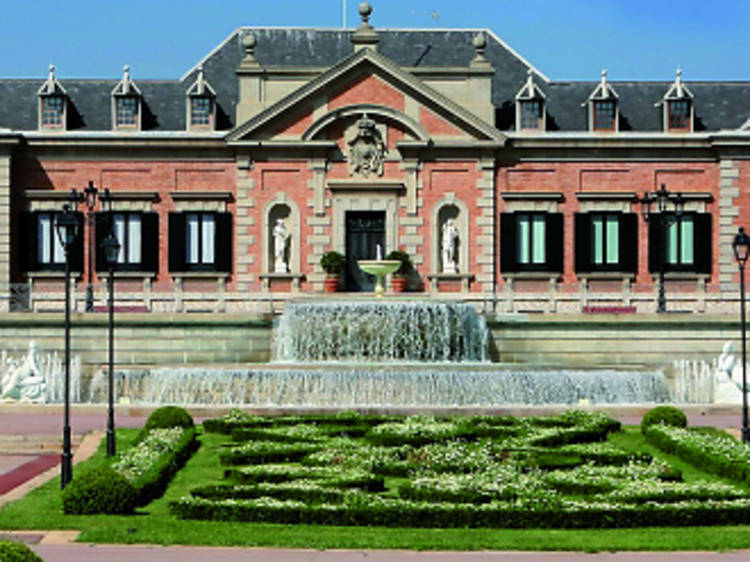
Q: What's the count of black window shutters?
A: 12